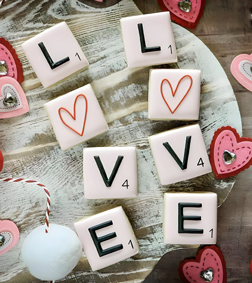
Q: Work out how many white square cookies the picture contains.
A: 8